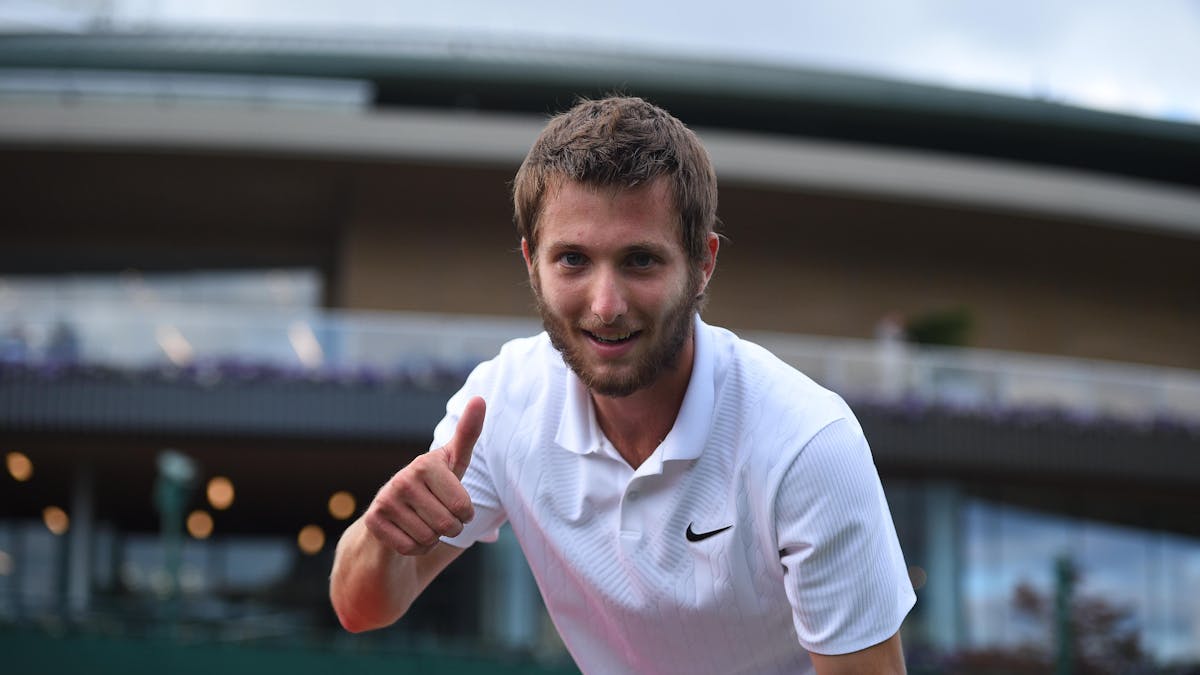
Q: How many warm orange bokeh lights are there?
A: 6